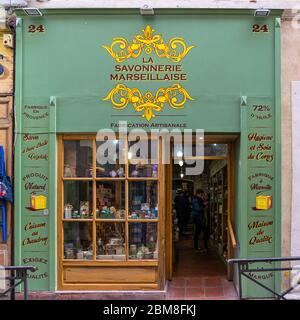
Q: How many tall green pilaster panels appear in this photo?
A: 2